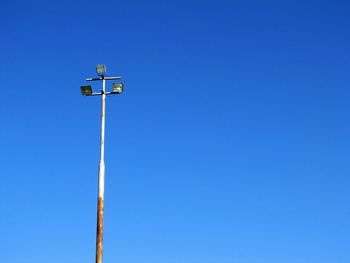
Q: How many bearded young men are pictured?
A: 0